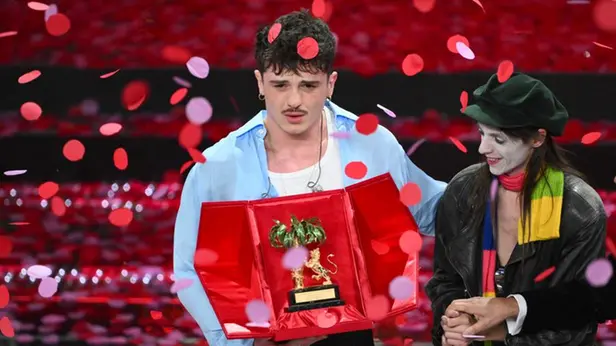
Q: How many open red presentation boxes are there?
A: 1